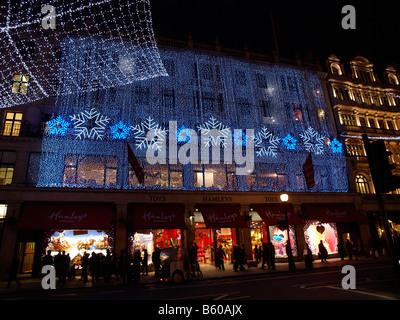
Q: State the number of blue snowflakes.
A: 6